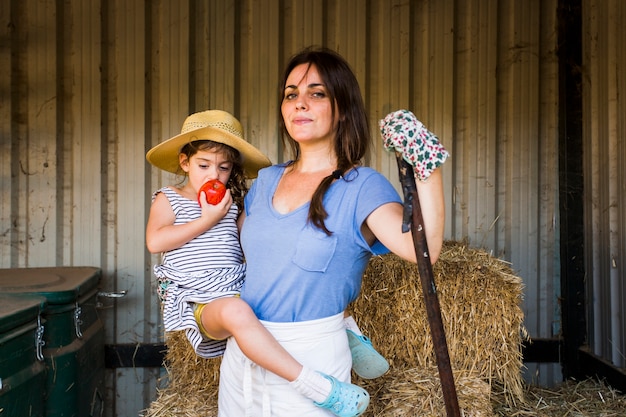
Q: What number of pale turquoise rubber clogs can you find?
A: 2